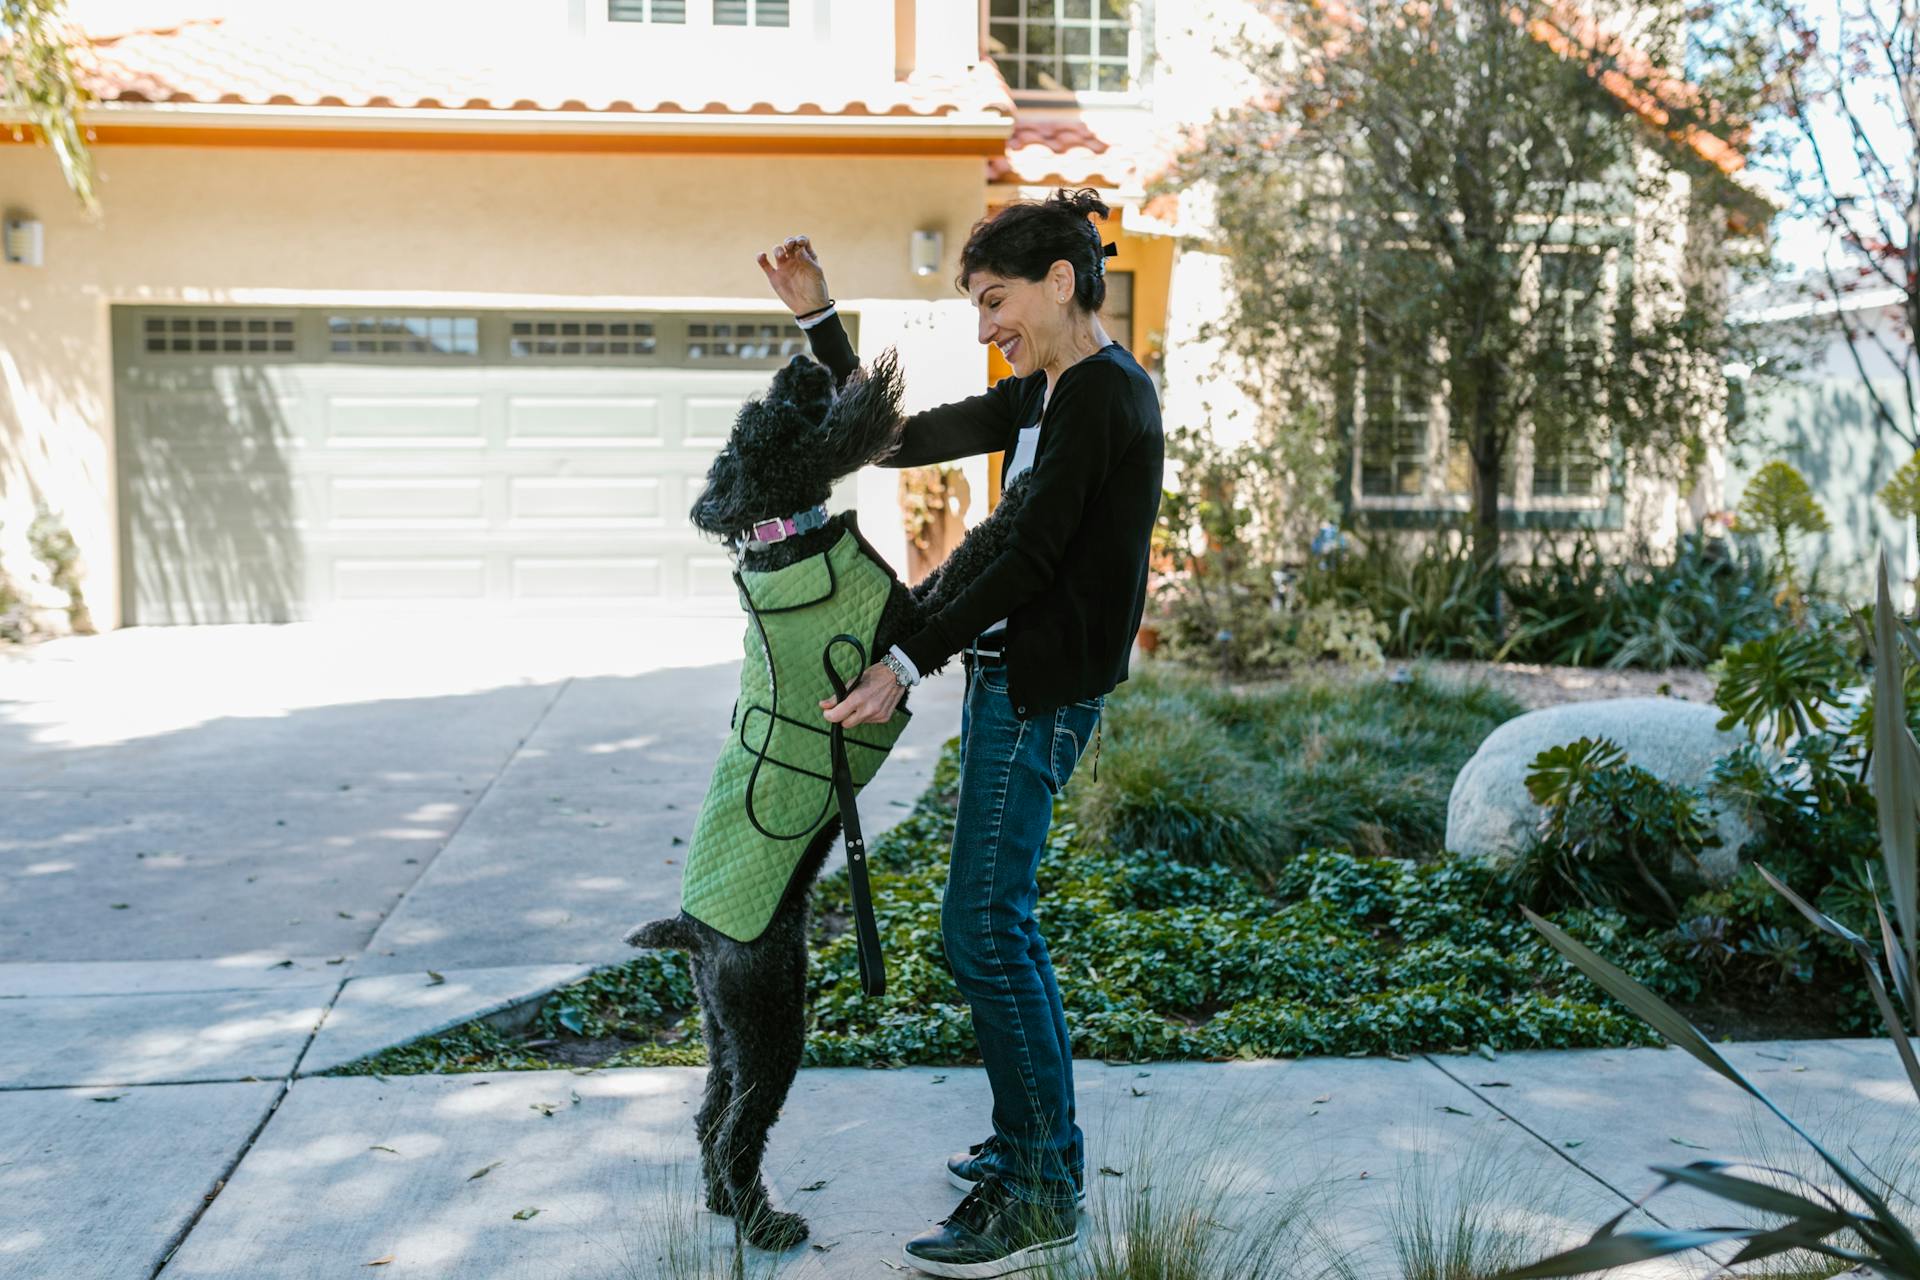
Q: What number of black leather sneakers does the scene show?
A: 2